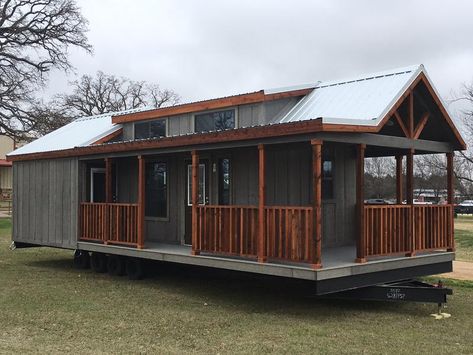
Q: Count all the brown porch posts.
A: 9